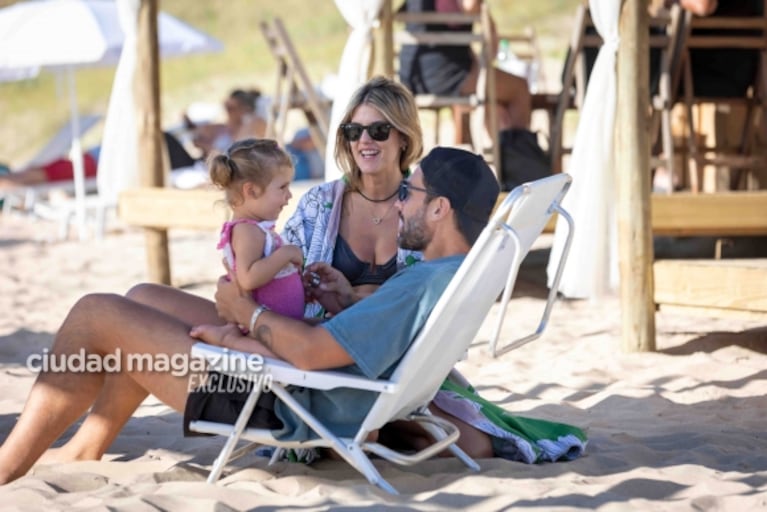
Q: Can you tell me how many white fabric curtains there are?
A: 3